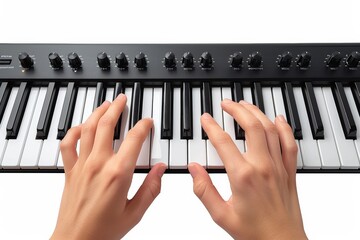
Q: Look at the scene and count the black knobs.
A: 15